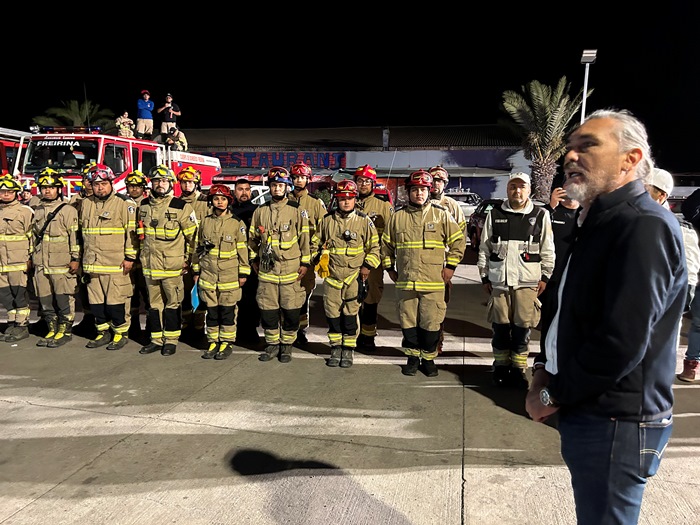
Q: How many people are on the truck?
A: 4